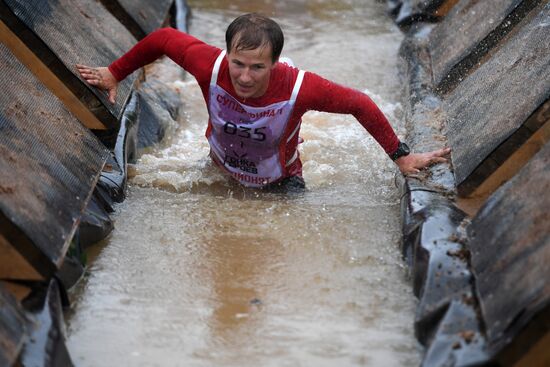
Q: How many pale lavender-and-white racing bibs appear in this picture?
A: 1